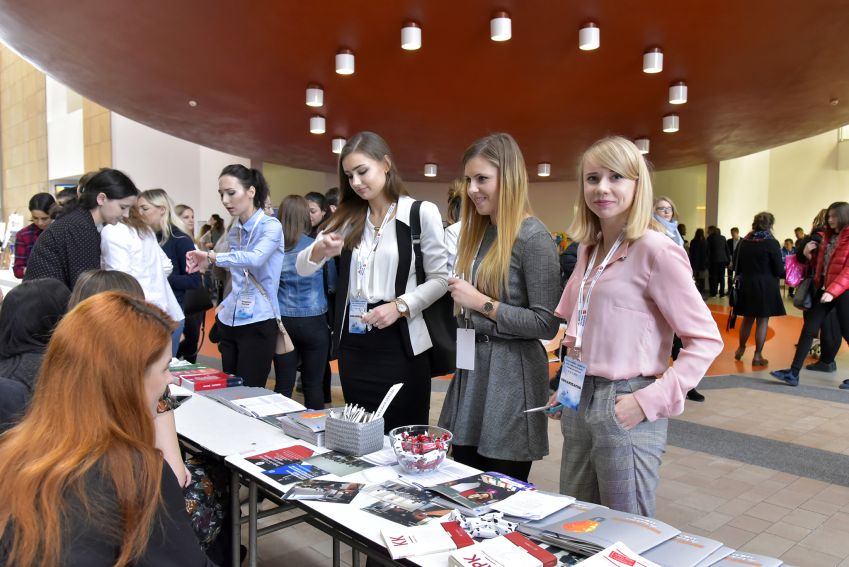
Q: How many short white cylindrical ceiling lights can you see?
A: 13